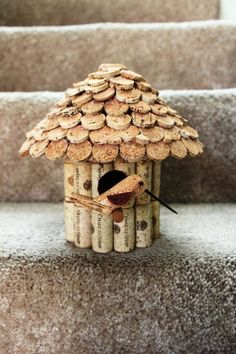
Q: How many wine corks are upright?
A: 12